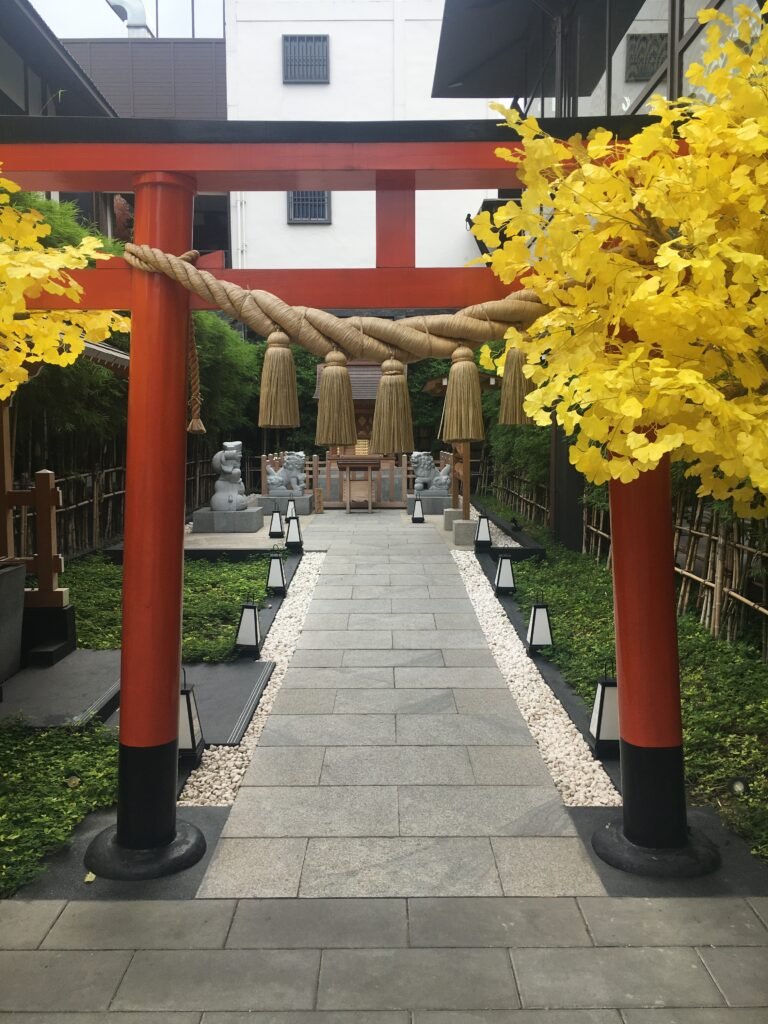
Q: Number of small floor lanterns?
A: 11